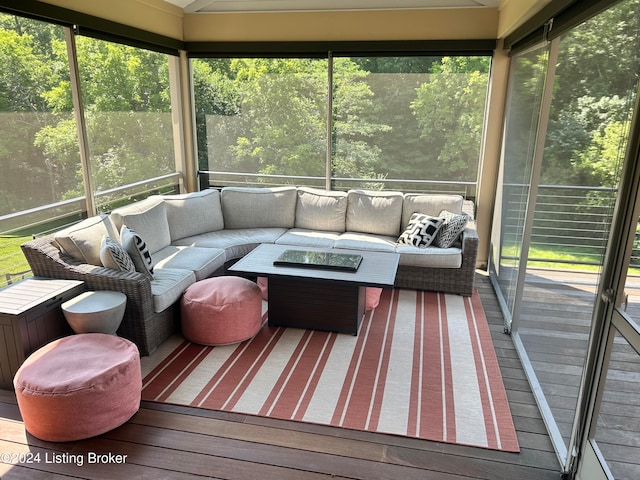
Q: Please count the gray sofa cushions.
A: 13